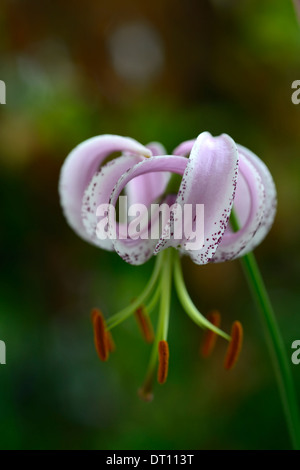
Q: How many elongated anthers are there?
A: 6